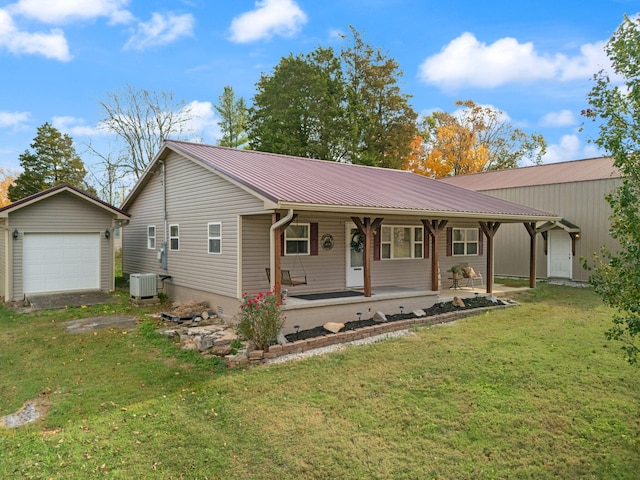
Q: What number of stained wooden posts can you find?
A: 5